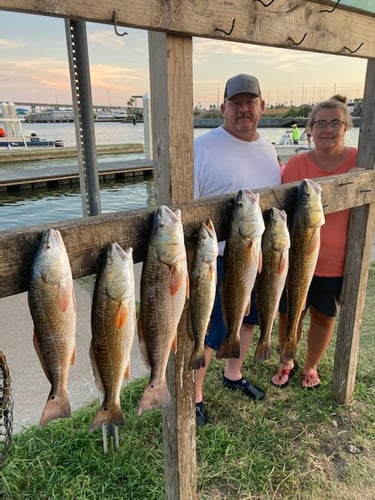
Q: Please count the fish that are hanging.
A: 7